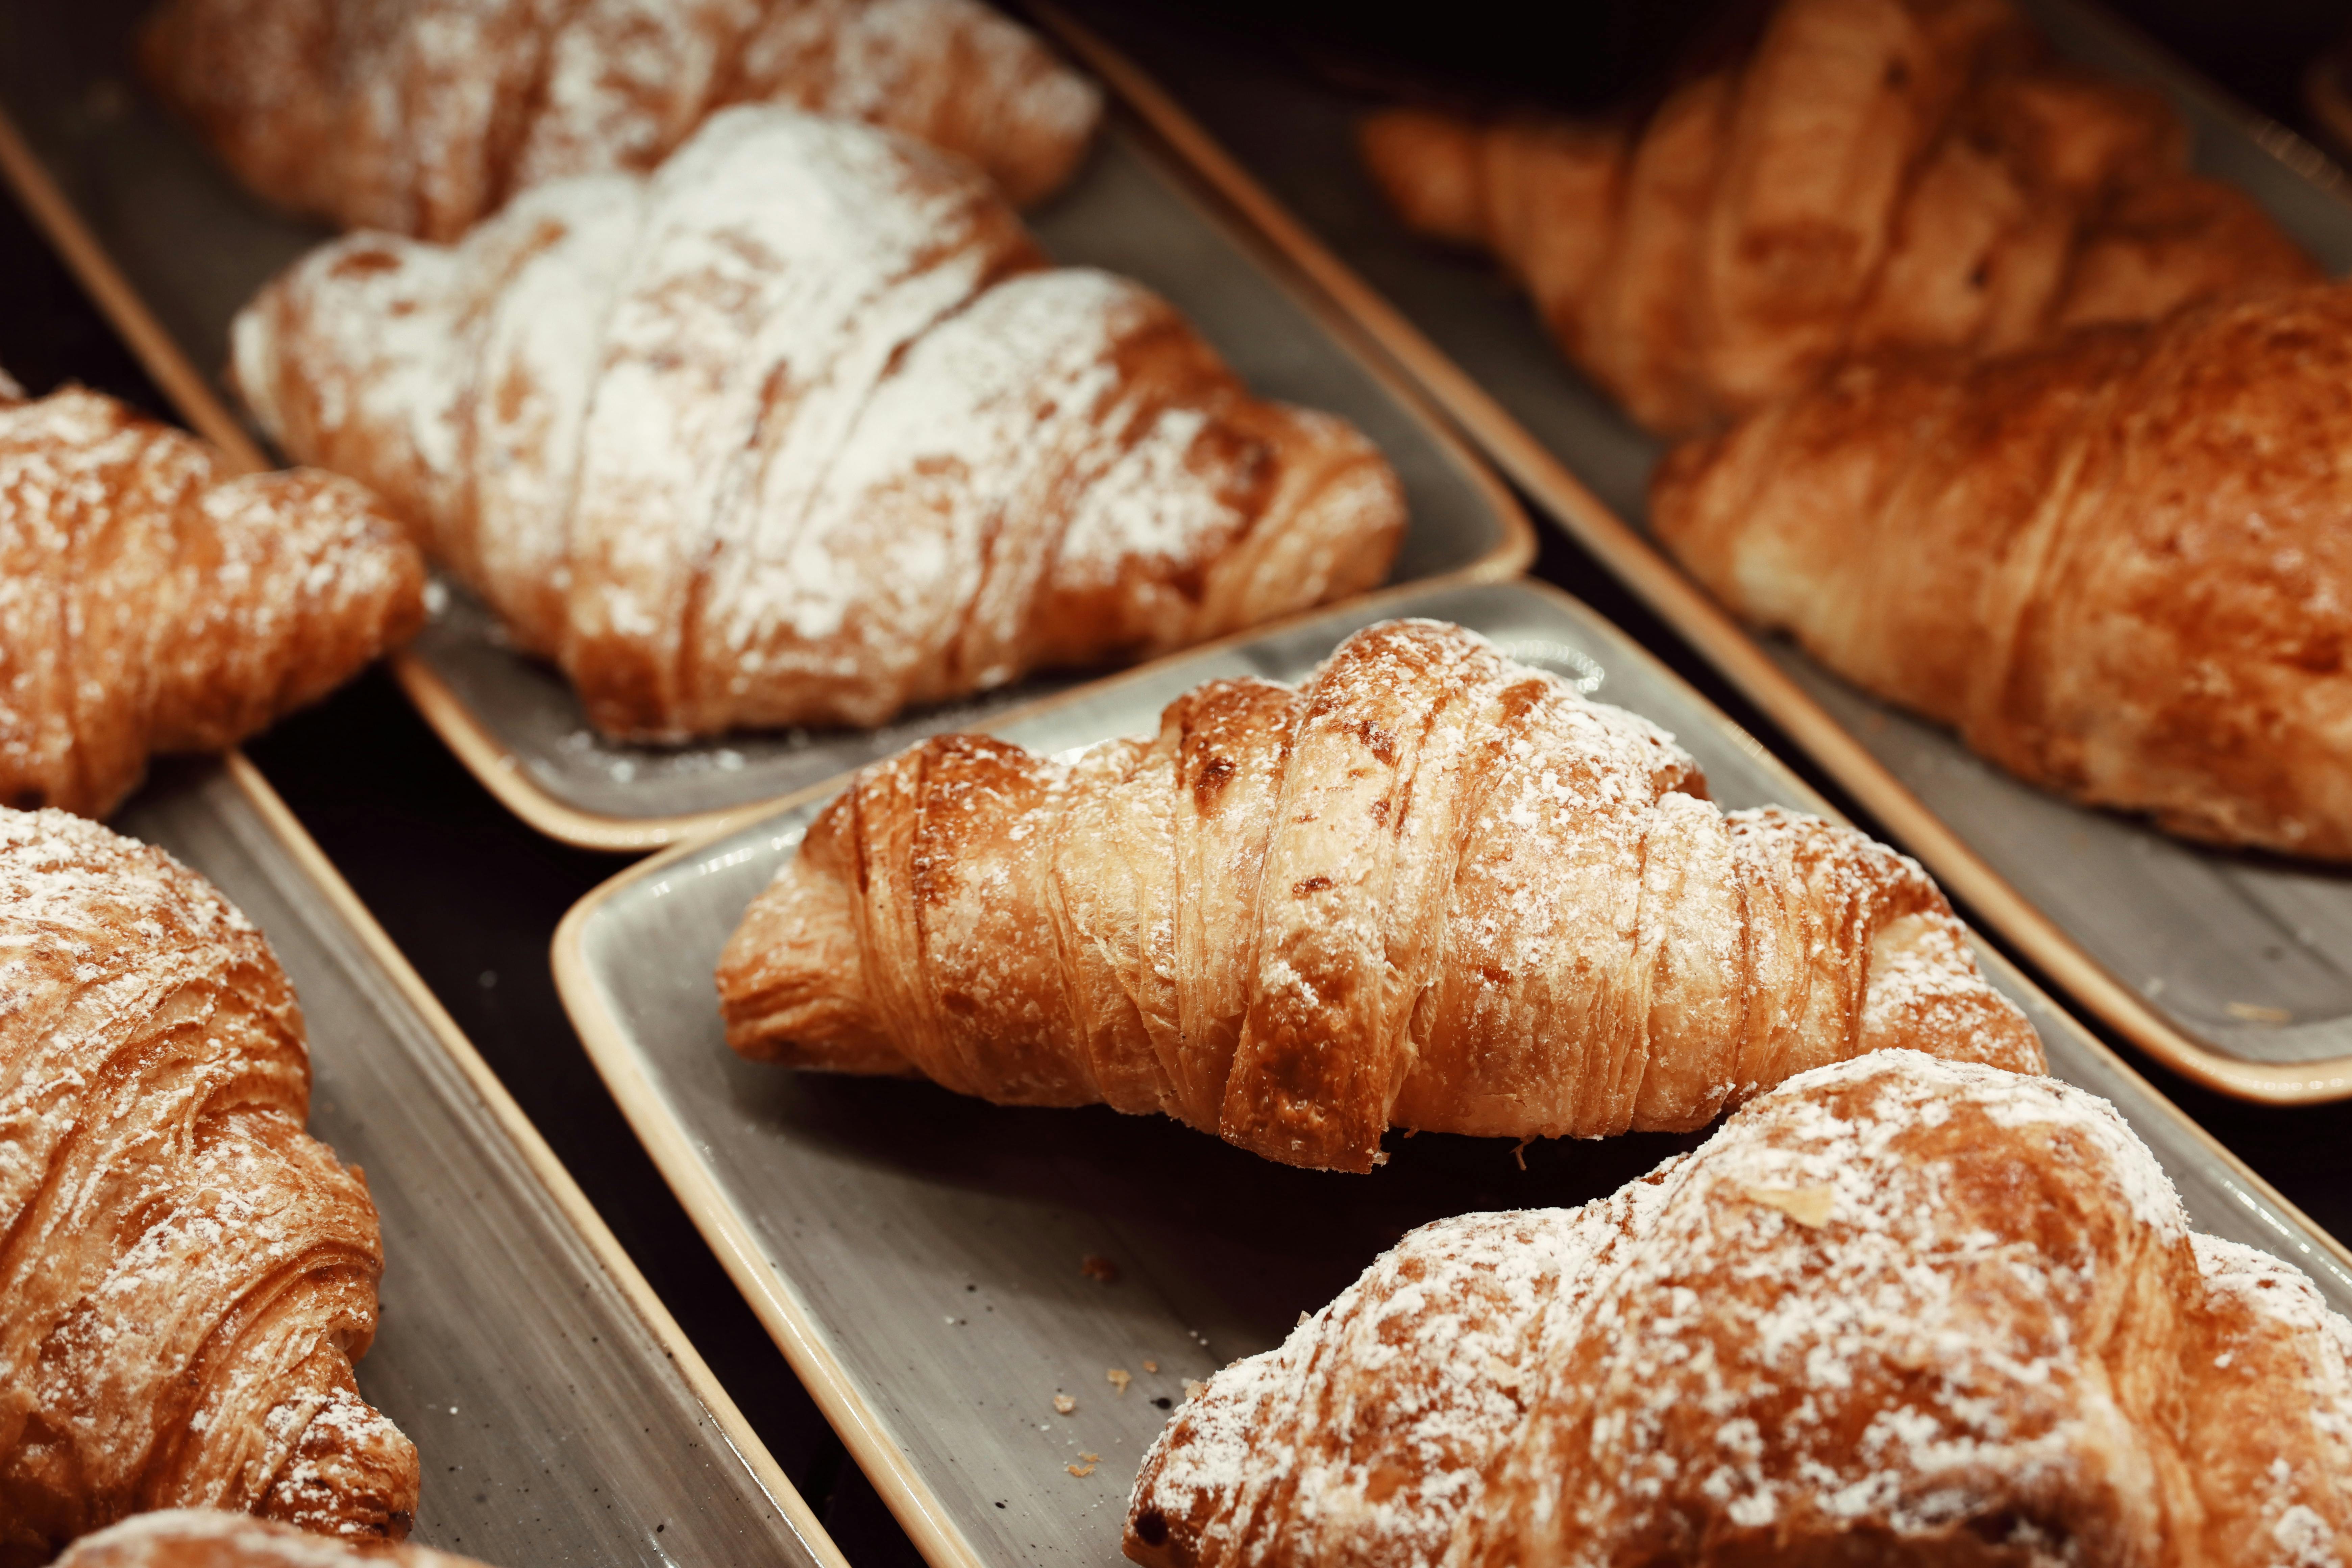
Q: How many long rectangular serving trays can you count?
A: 4